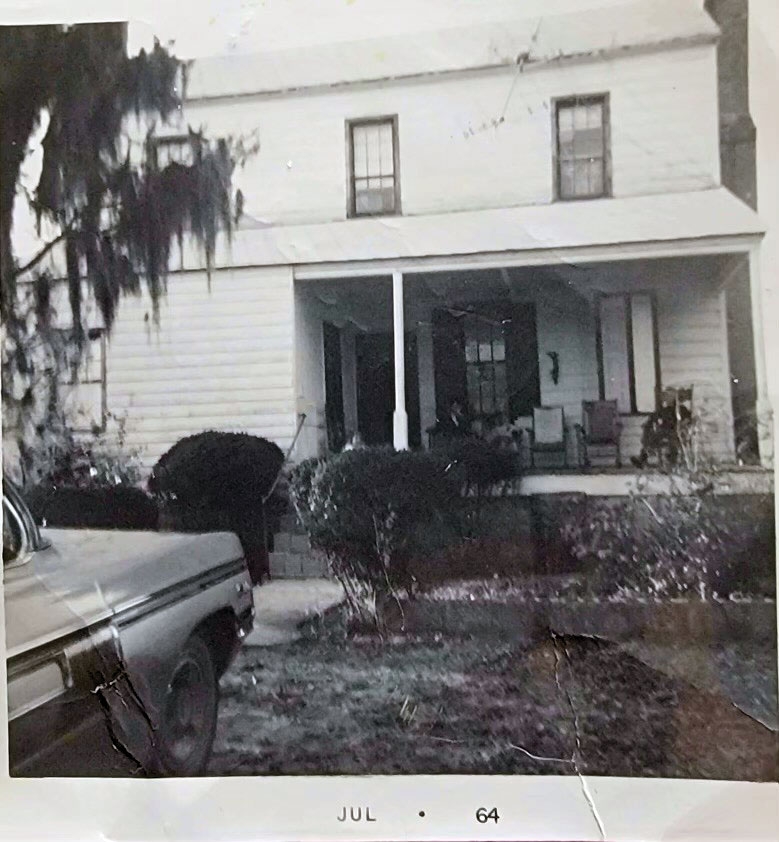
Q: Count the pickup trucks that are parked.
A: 0